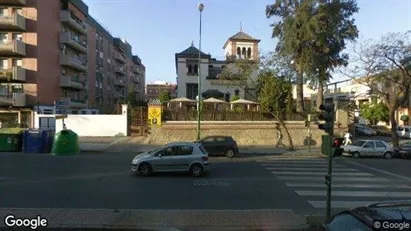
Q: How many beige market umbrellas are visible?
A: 3